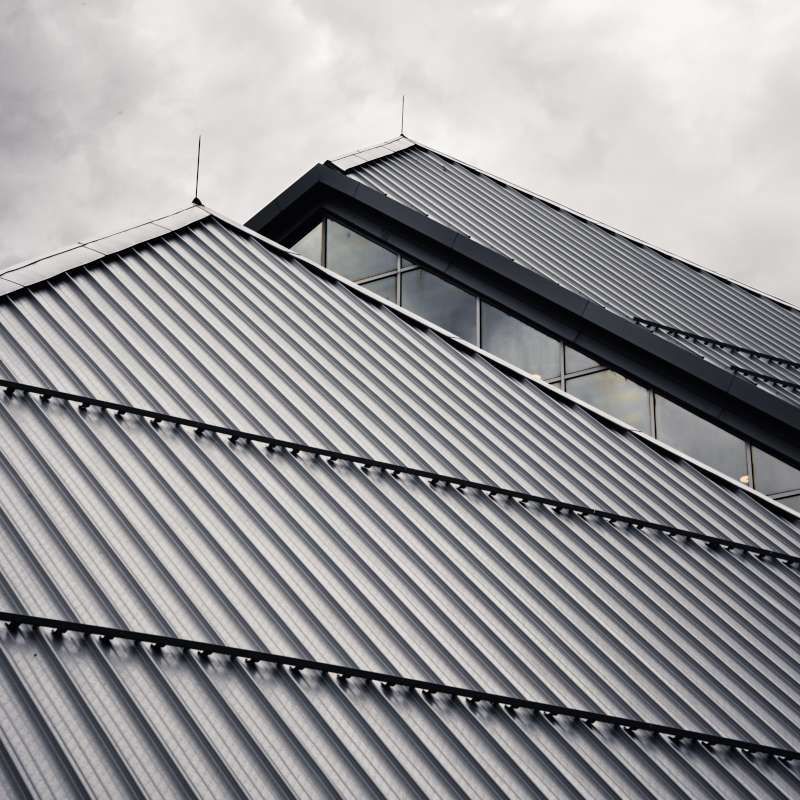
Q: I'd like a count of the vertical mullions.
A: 6